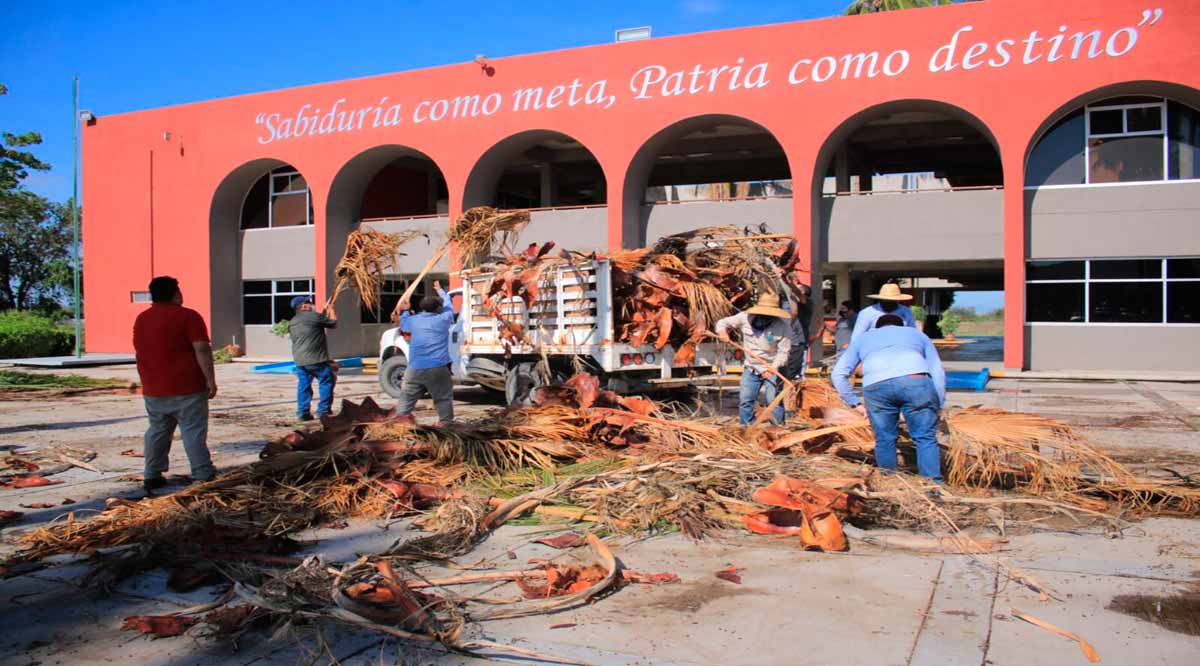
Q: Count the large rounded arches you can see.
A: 6